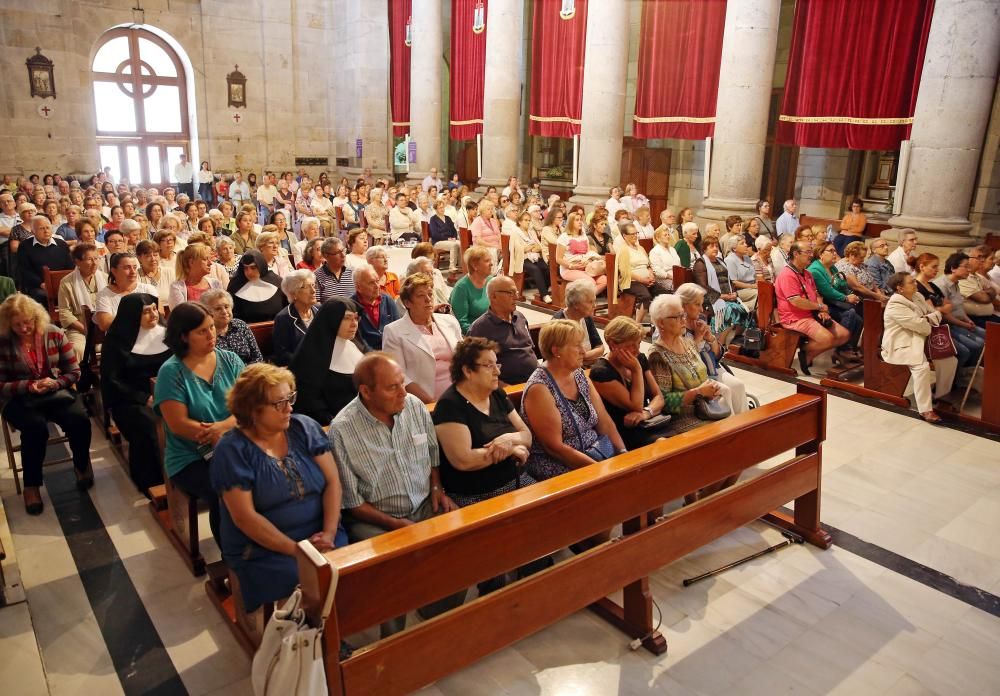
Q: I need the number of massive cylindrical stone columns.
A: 5